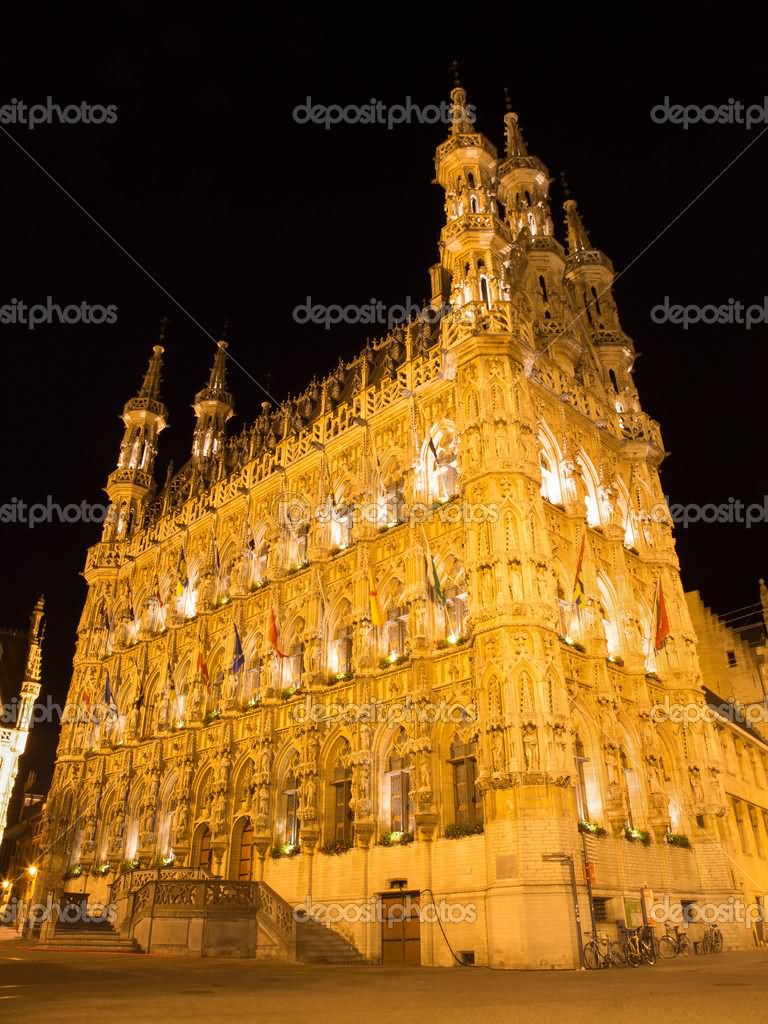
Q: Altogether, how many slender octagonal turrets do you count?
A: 5